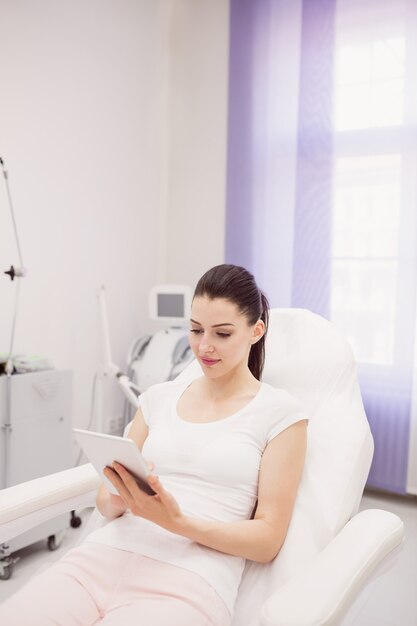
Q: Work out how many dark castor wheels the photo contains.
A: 3